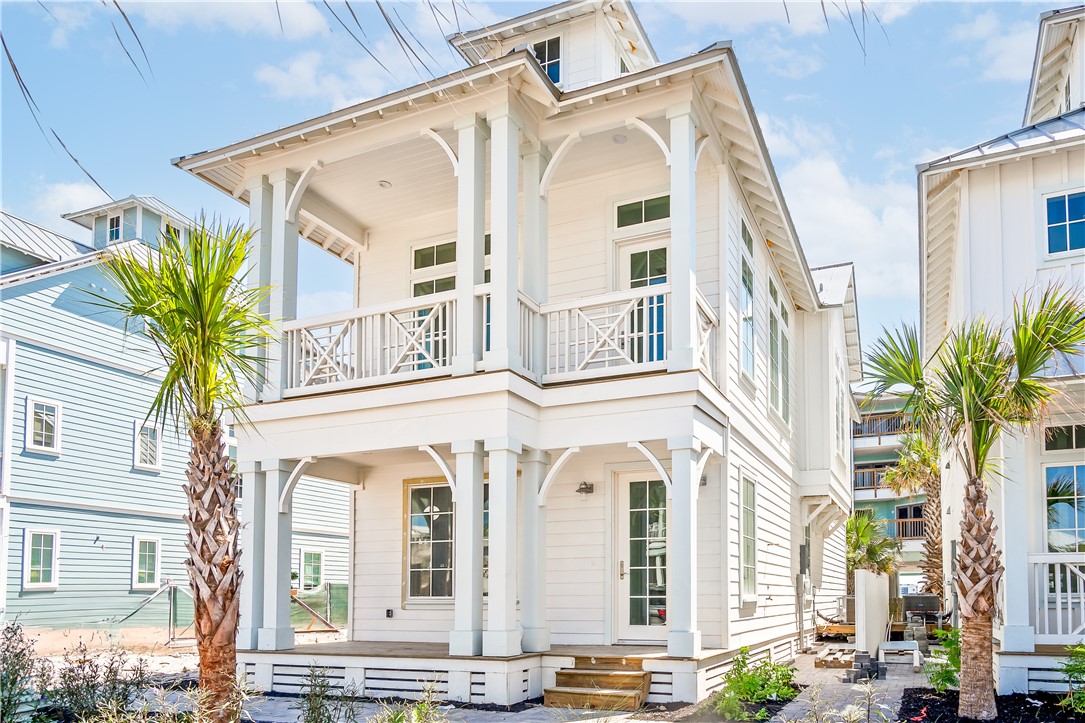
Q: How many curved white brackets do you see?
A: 10